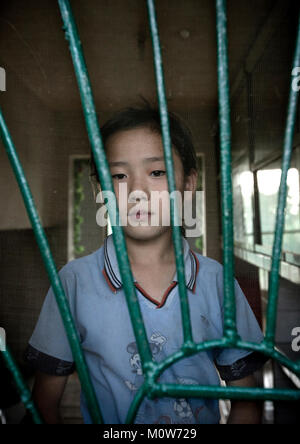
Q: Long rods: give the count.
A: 5